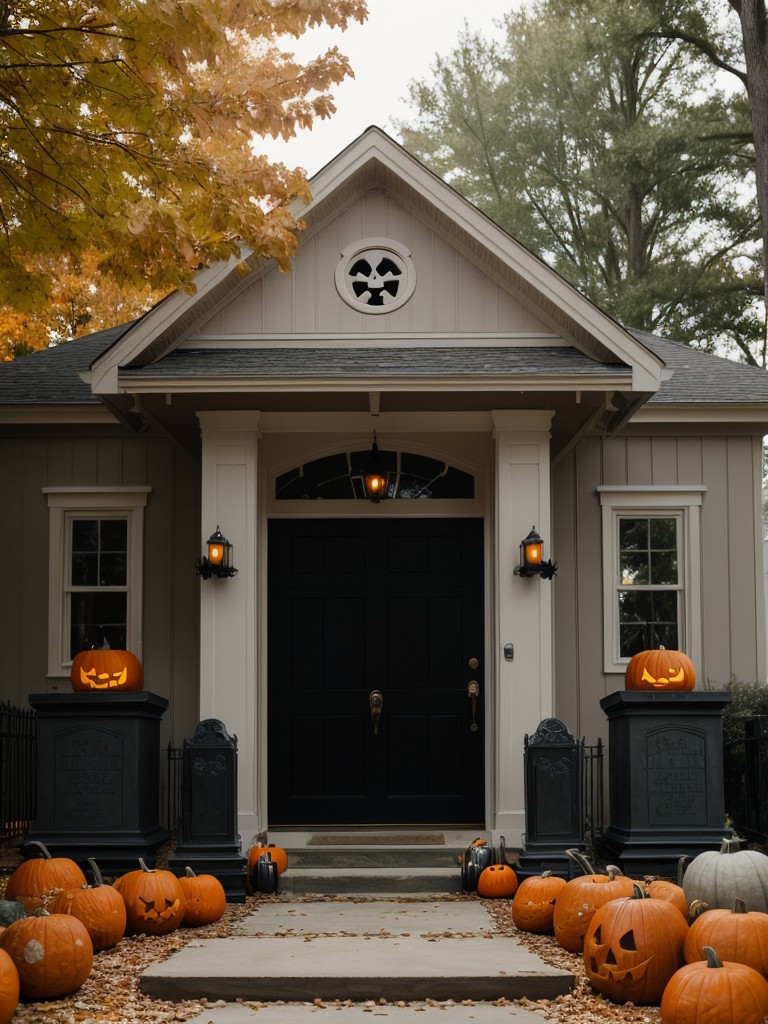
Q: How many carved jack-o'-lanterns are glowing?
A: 2